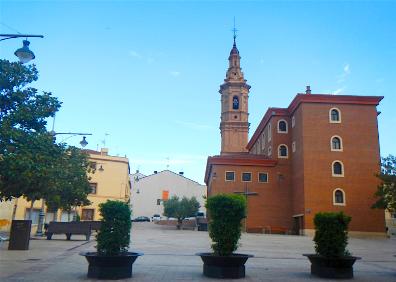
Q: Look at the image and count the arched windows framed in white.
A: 6